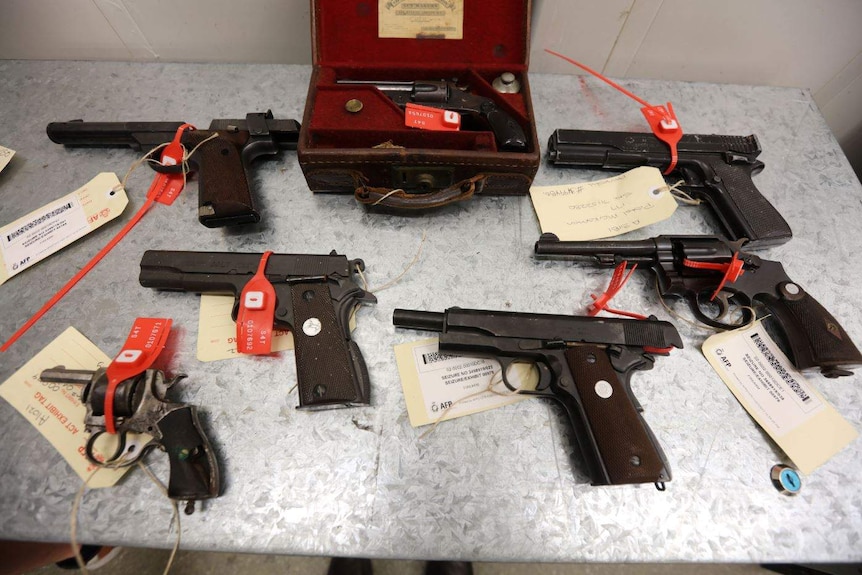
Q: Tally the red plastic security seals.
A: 7